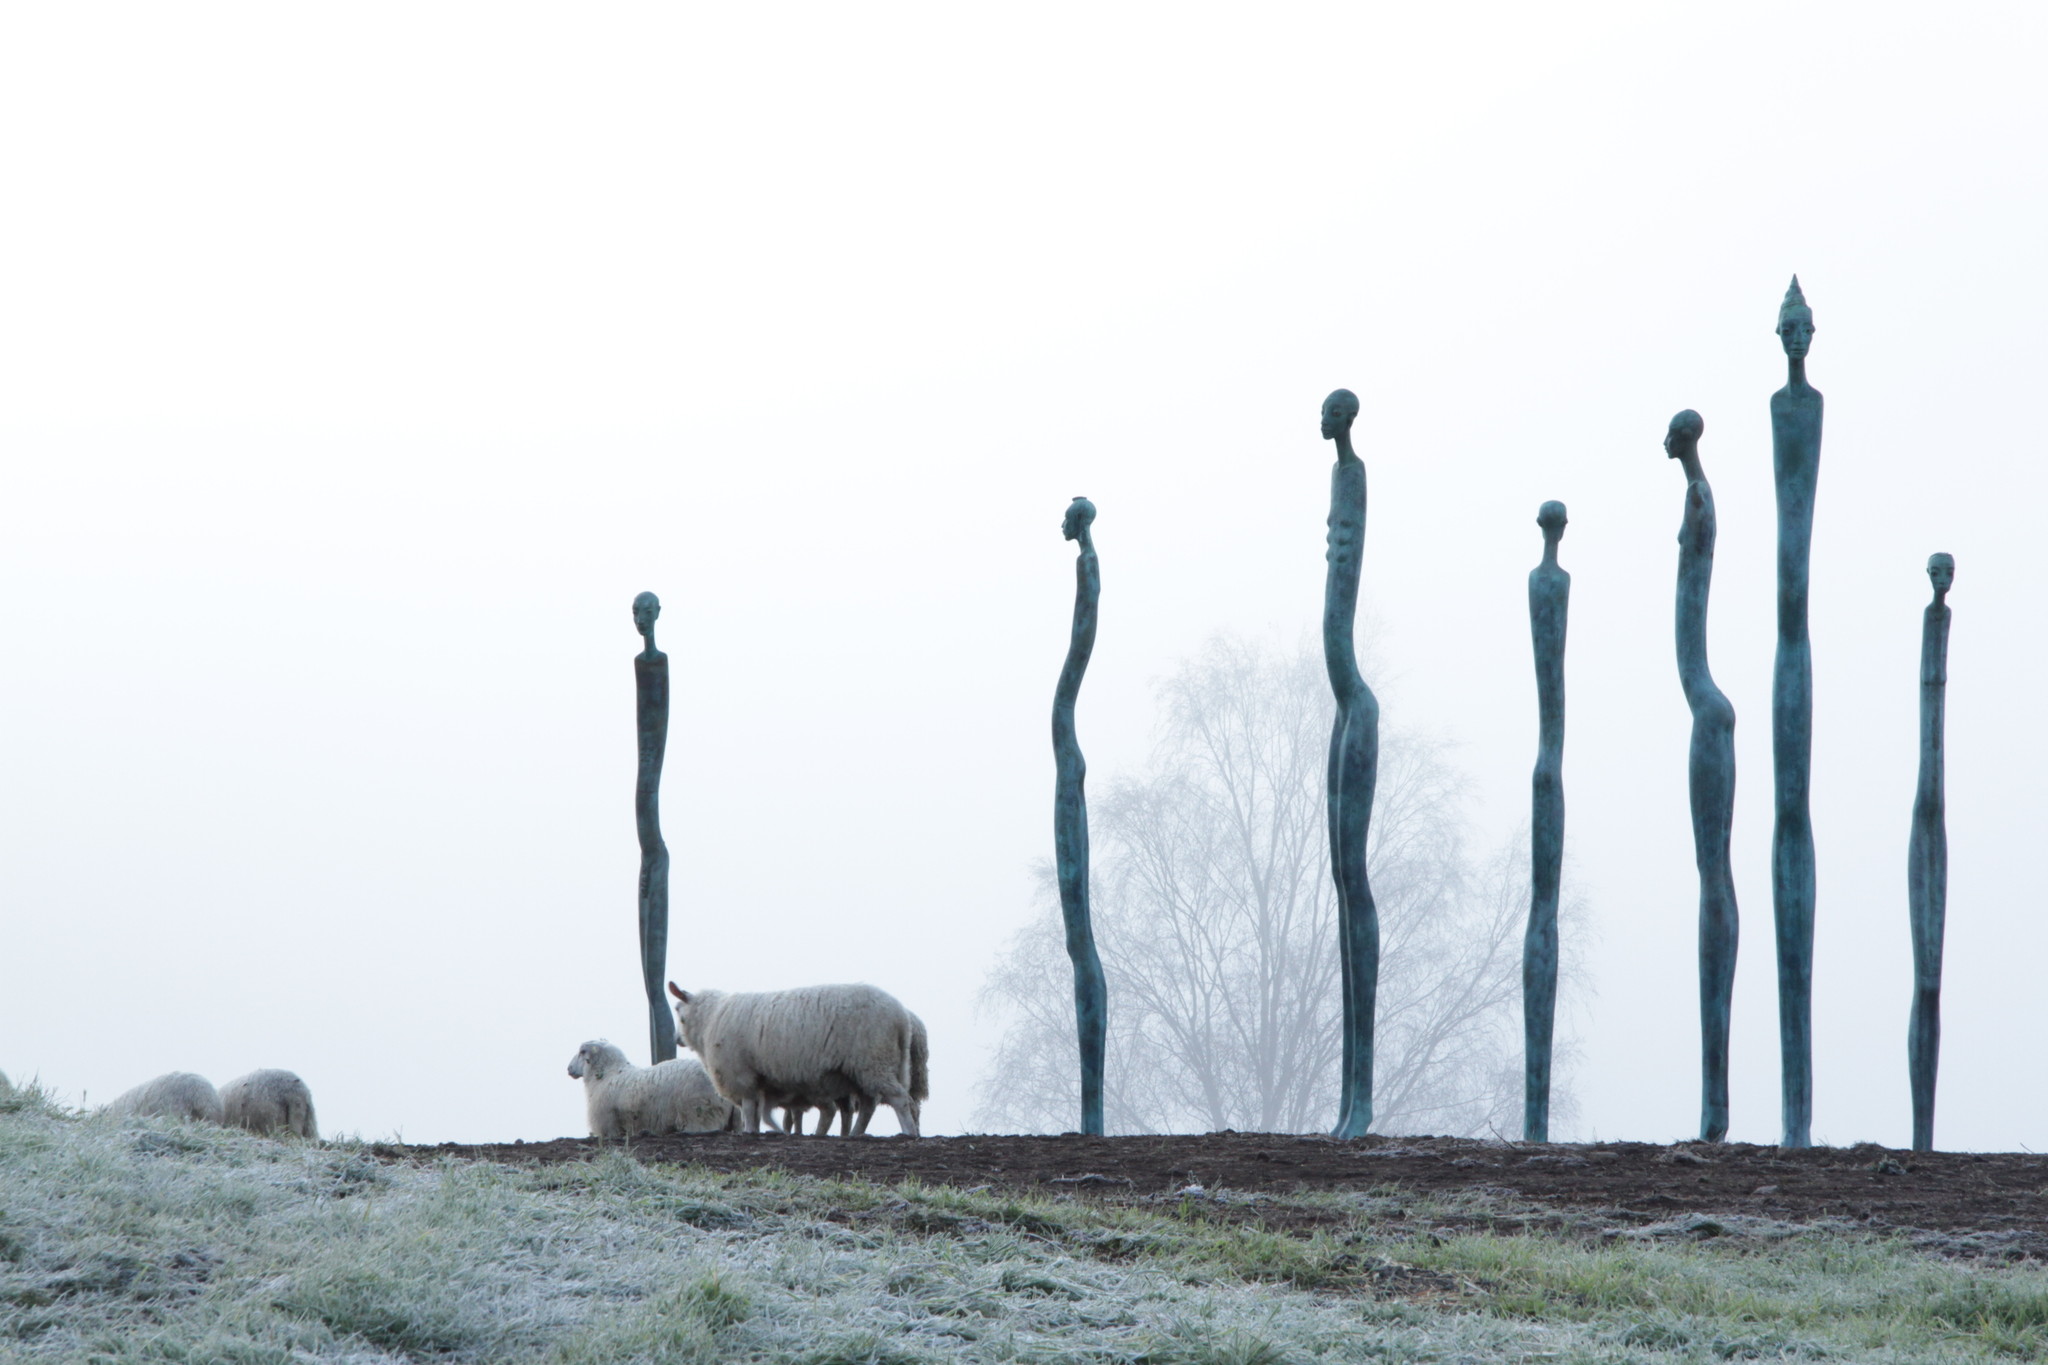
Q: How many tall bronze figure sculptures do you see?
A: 7